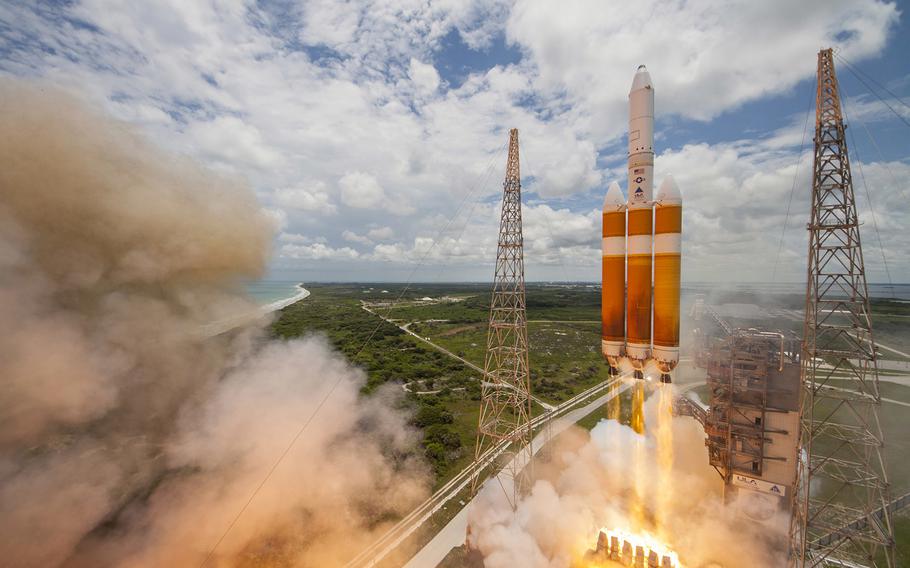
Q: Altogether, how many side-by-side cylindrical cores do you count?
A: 3